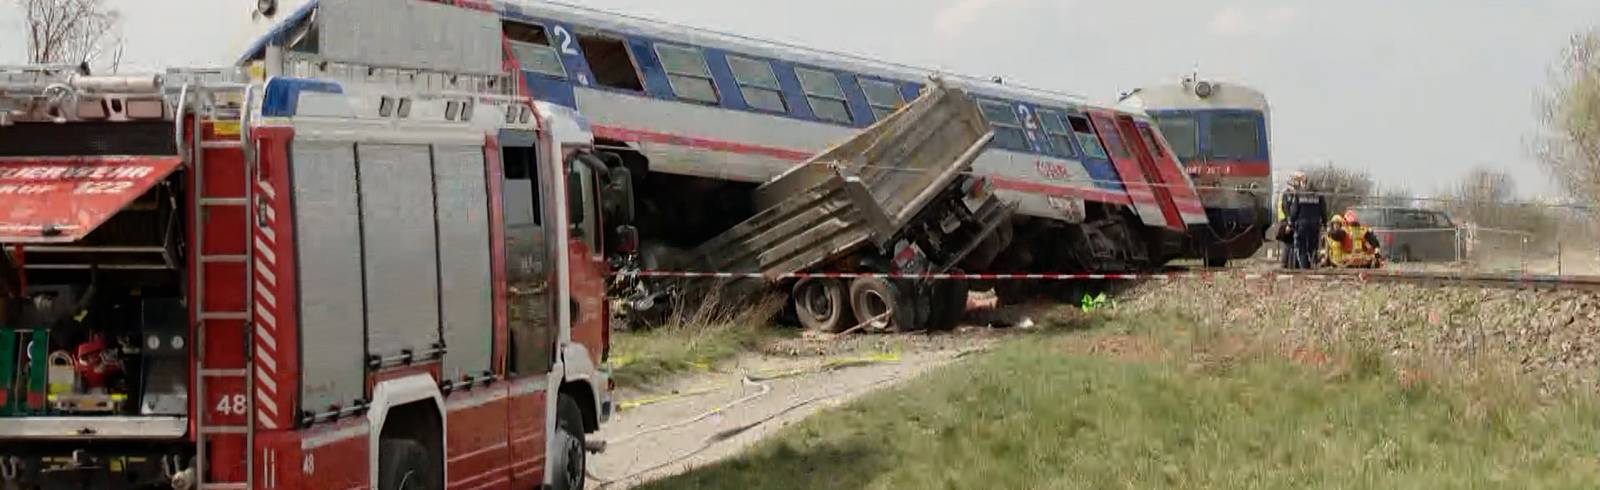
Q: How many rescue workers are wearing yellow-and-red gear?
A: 2